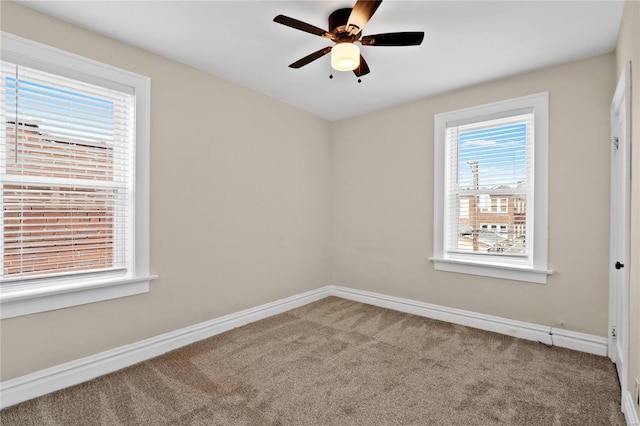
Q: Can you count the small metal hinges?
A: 2